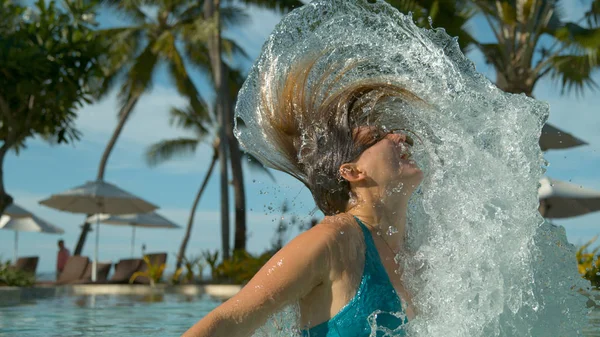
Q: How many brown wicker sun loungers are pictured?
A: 5